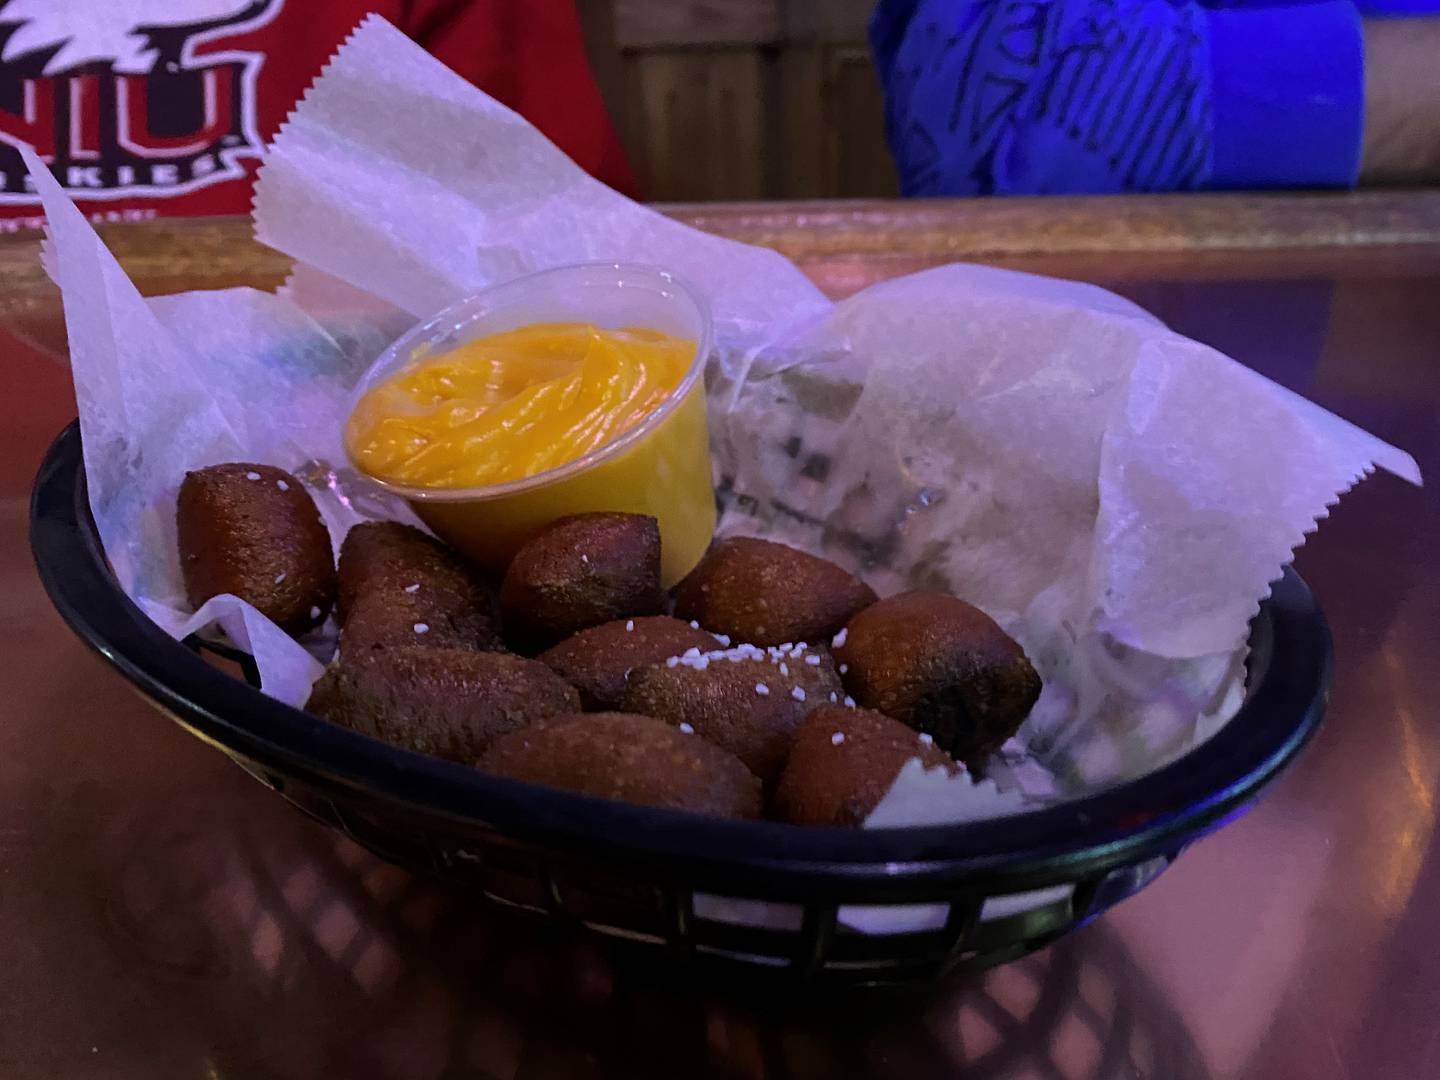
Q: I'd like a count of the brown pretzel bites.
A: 10